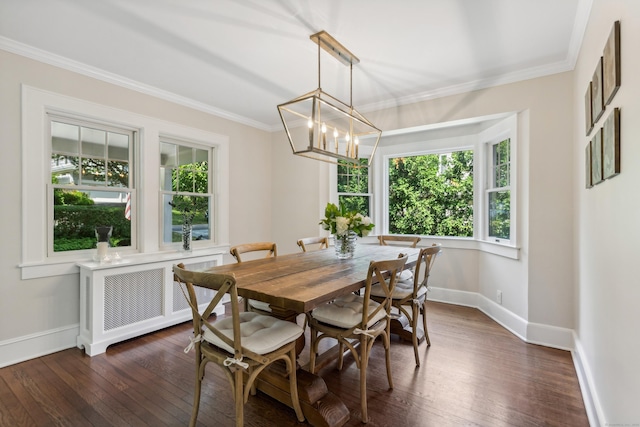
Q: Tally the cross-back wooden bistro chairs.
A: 6